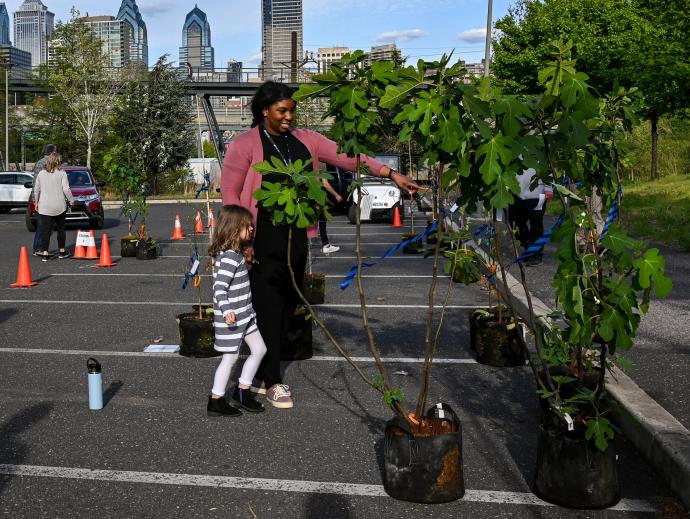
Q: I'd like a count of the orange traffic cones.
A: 8